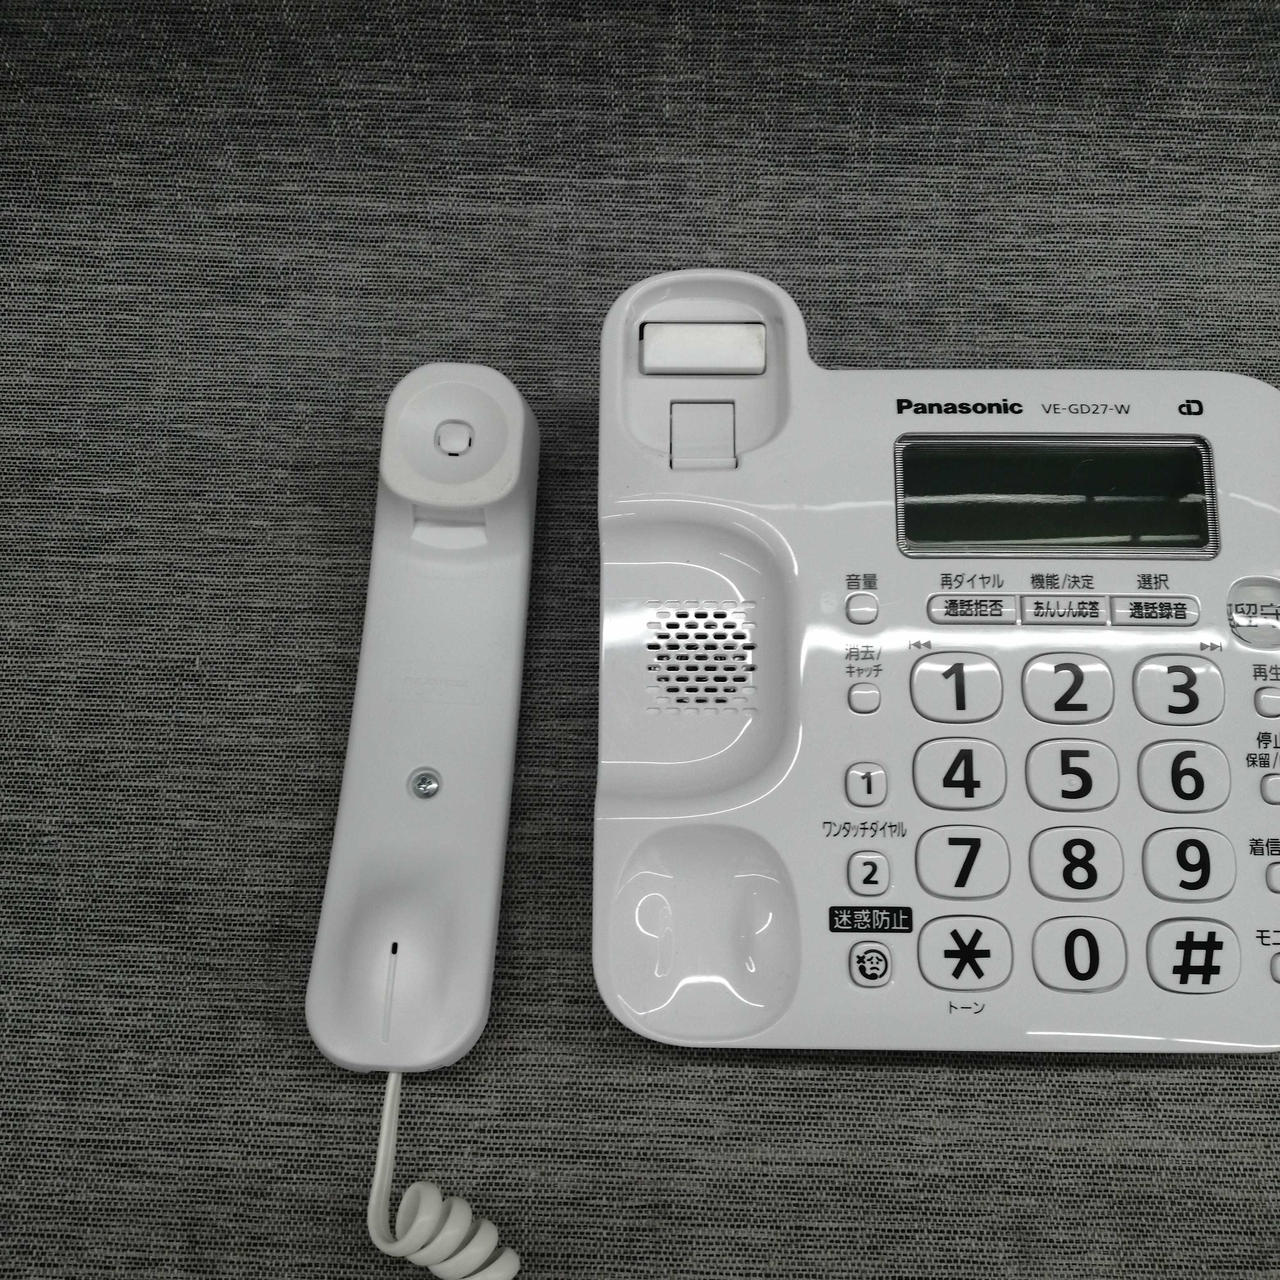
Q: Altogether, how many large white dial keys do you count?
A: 12